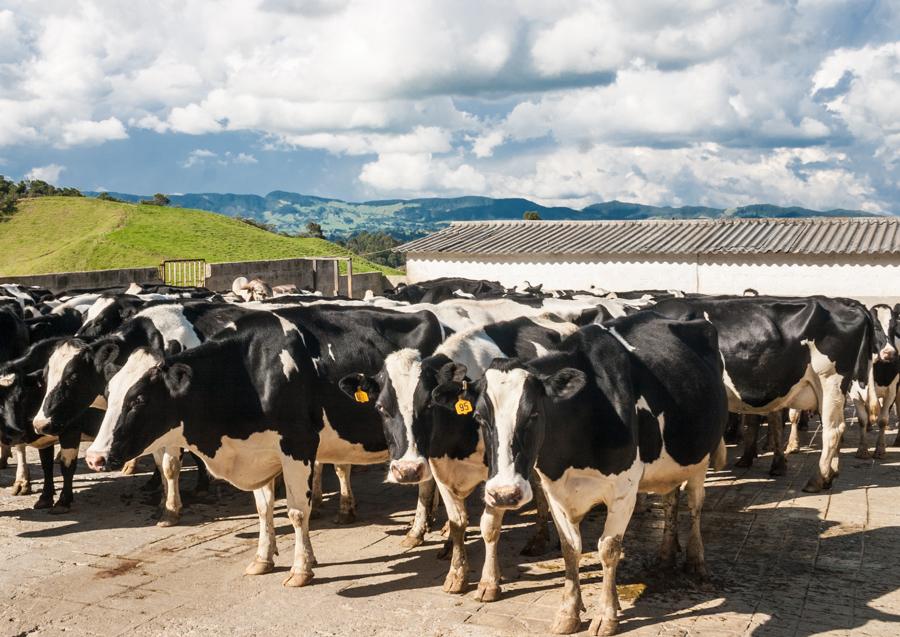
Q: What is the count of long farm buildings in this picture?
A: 1